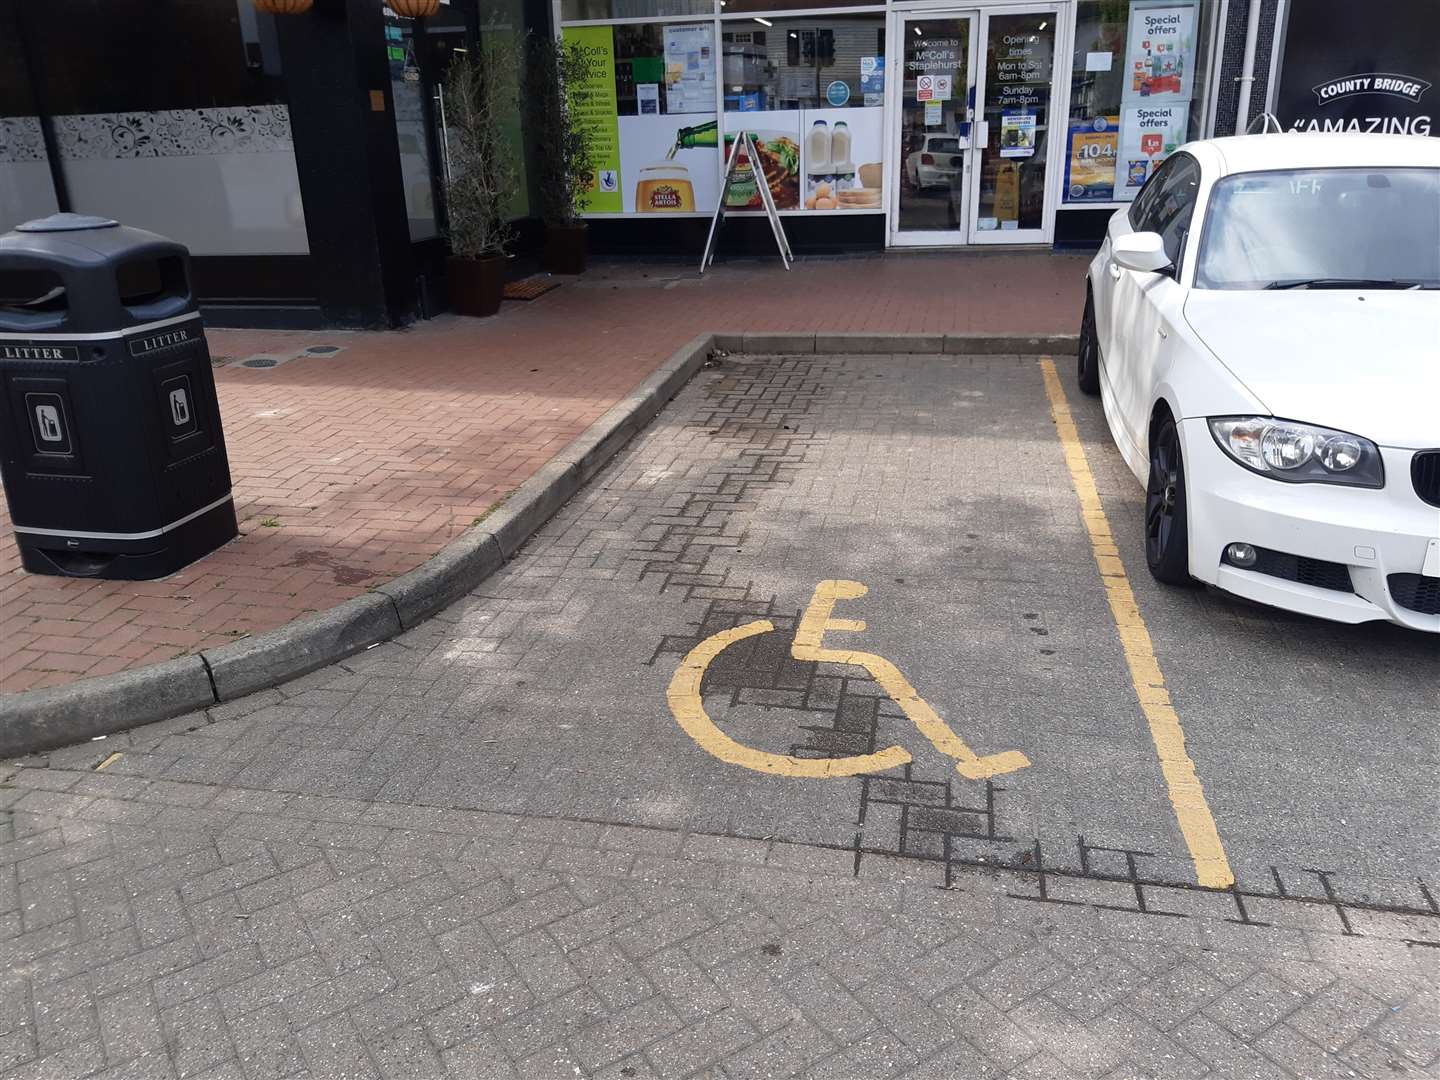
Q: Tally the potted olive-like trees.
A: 2